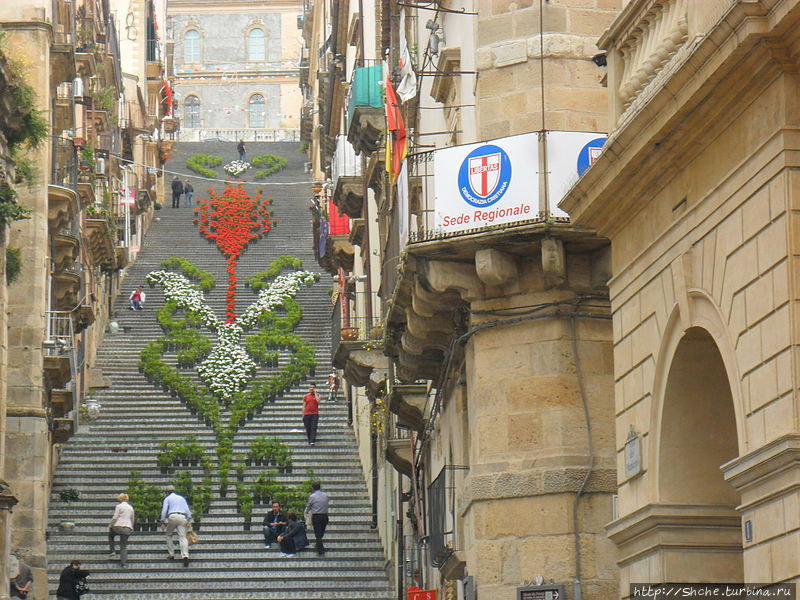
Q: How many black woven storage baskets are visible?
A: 0